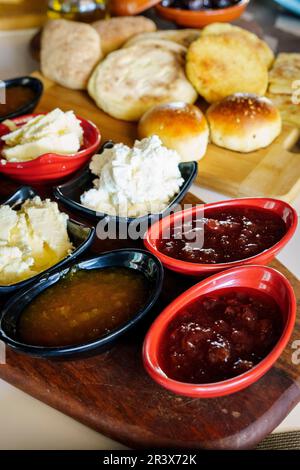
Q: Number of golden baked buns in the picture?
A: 2